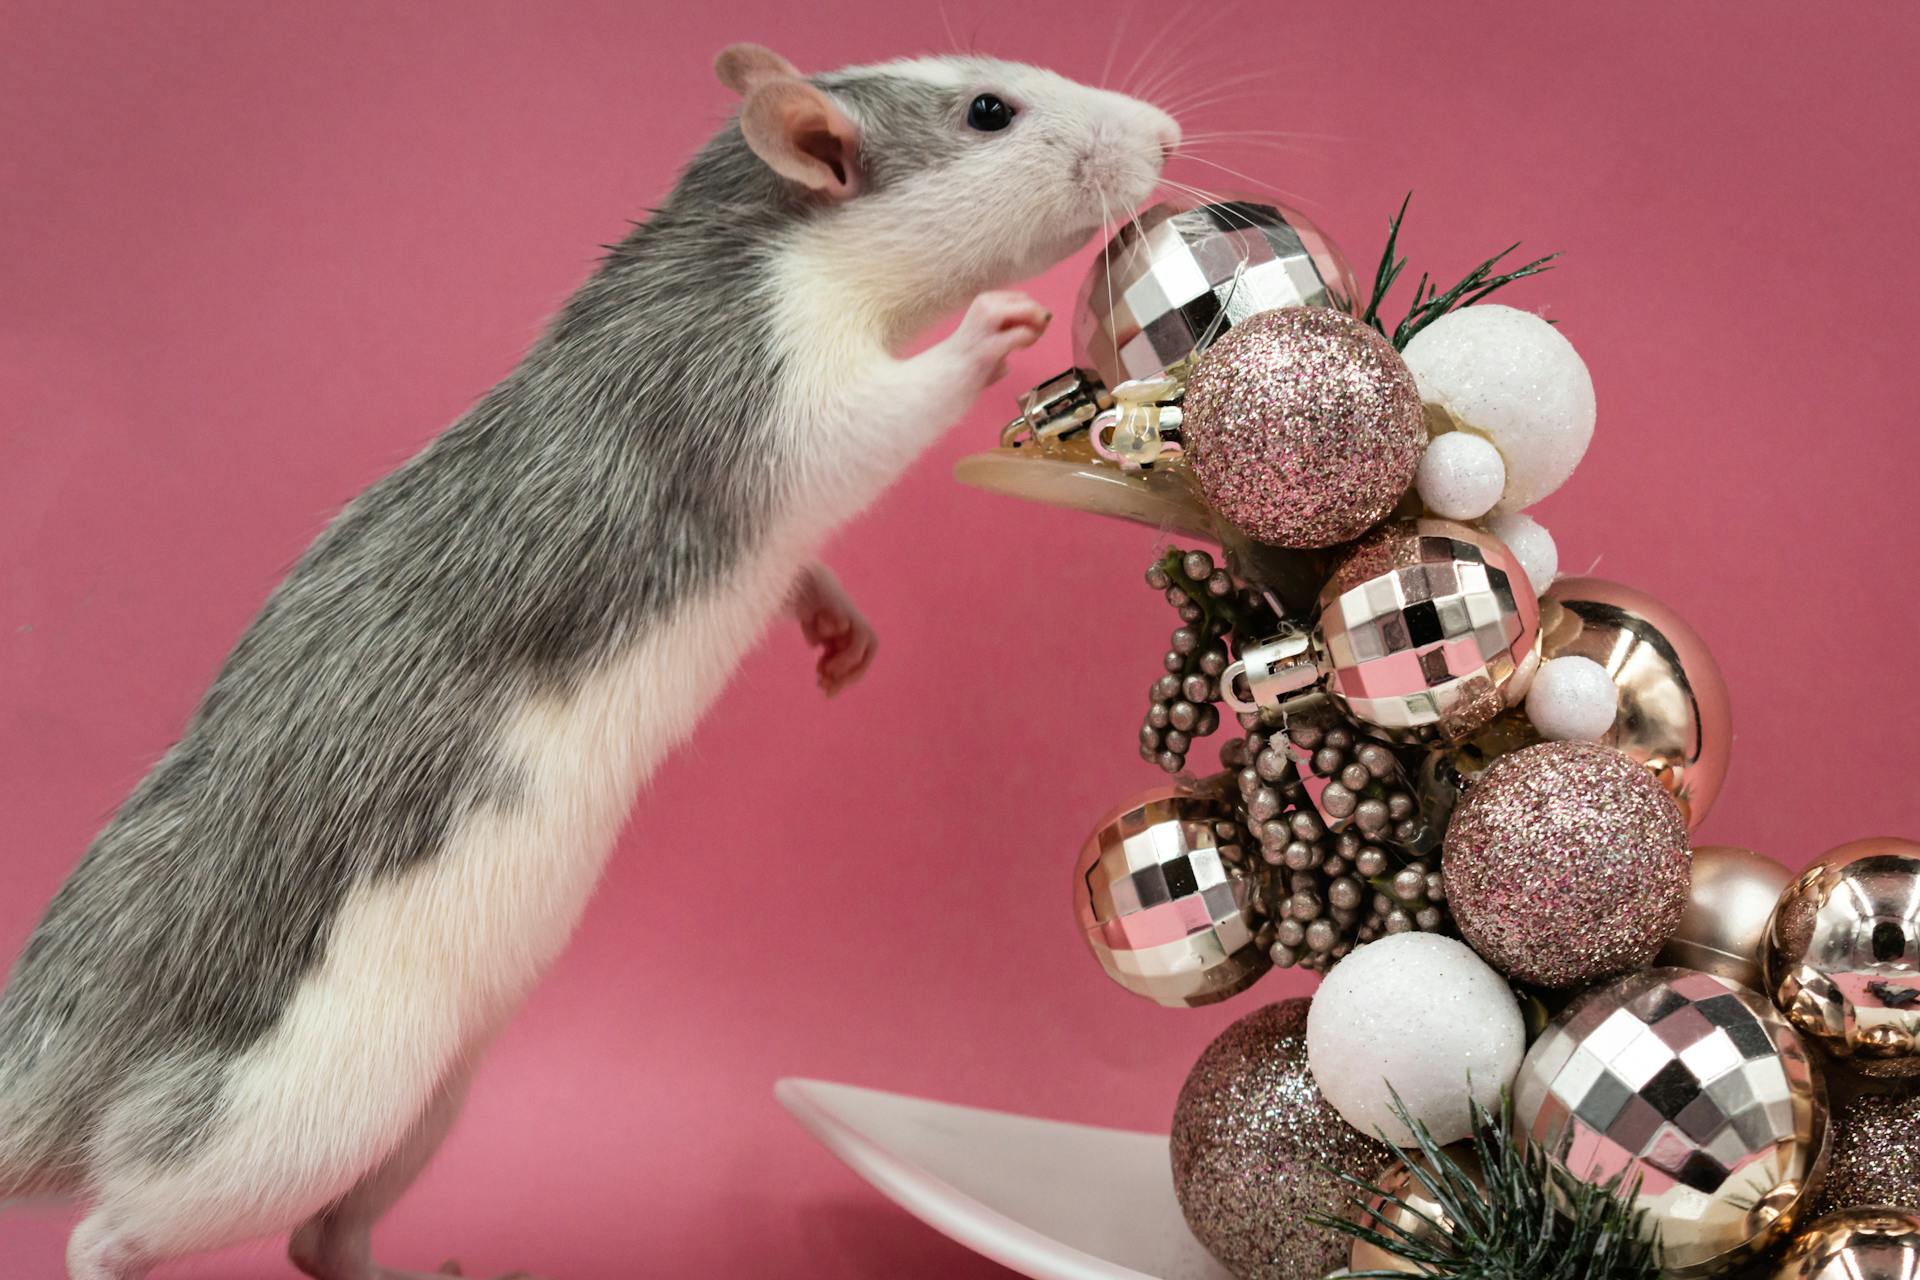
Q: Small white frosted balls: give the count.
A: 3